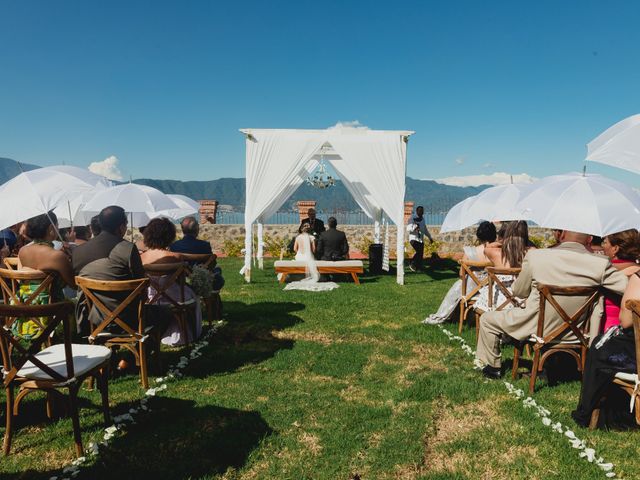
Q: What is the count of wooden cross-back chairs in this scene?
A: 10